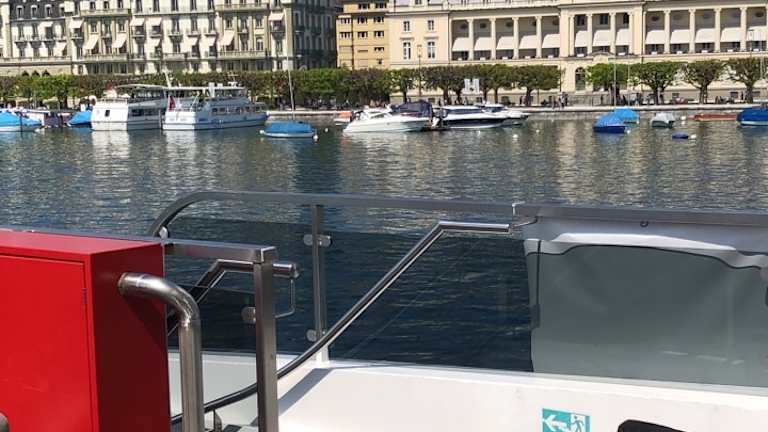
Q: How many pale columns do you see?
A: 12